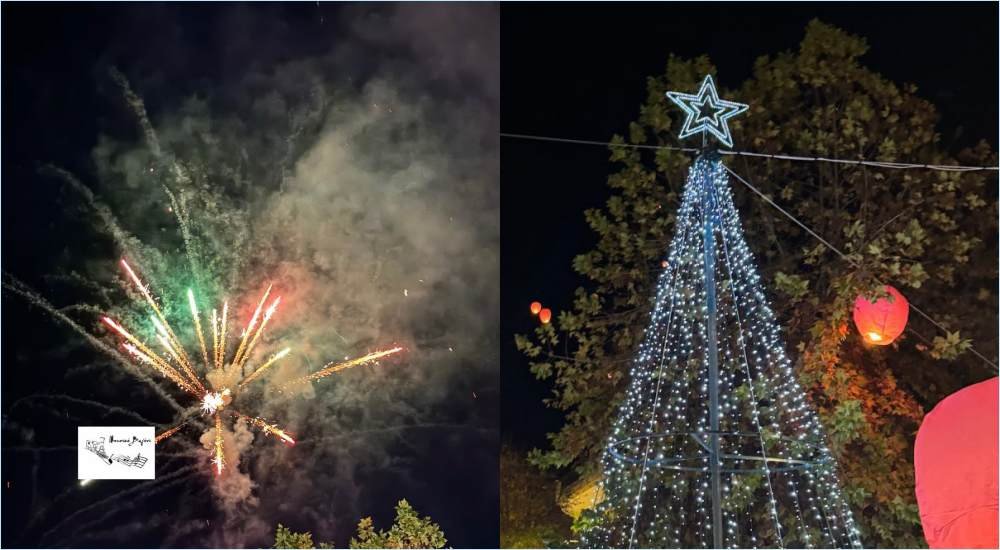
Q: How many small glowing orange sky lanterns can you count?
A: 2